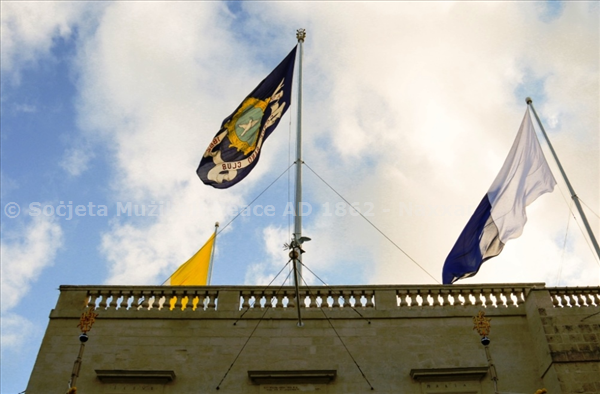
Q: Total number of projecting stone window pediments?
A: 3